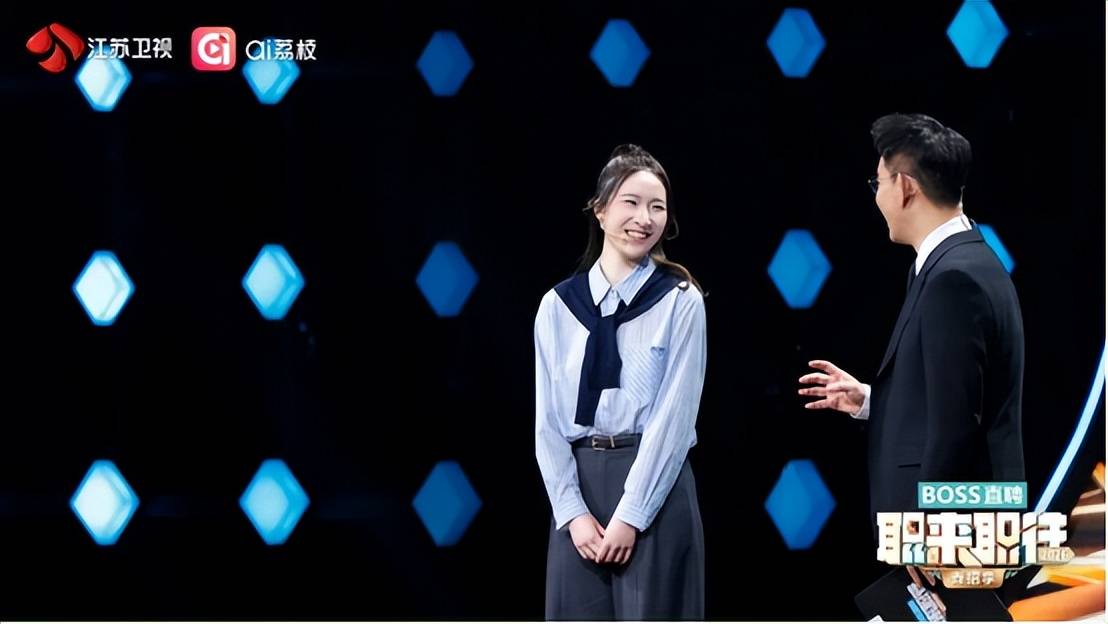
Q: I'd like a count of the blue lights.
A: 15